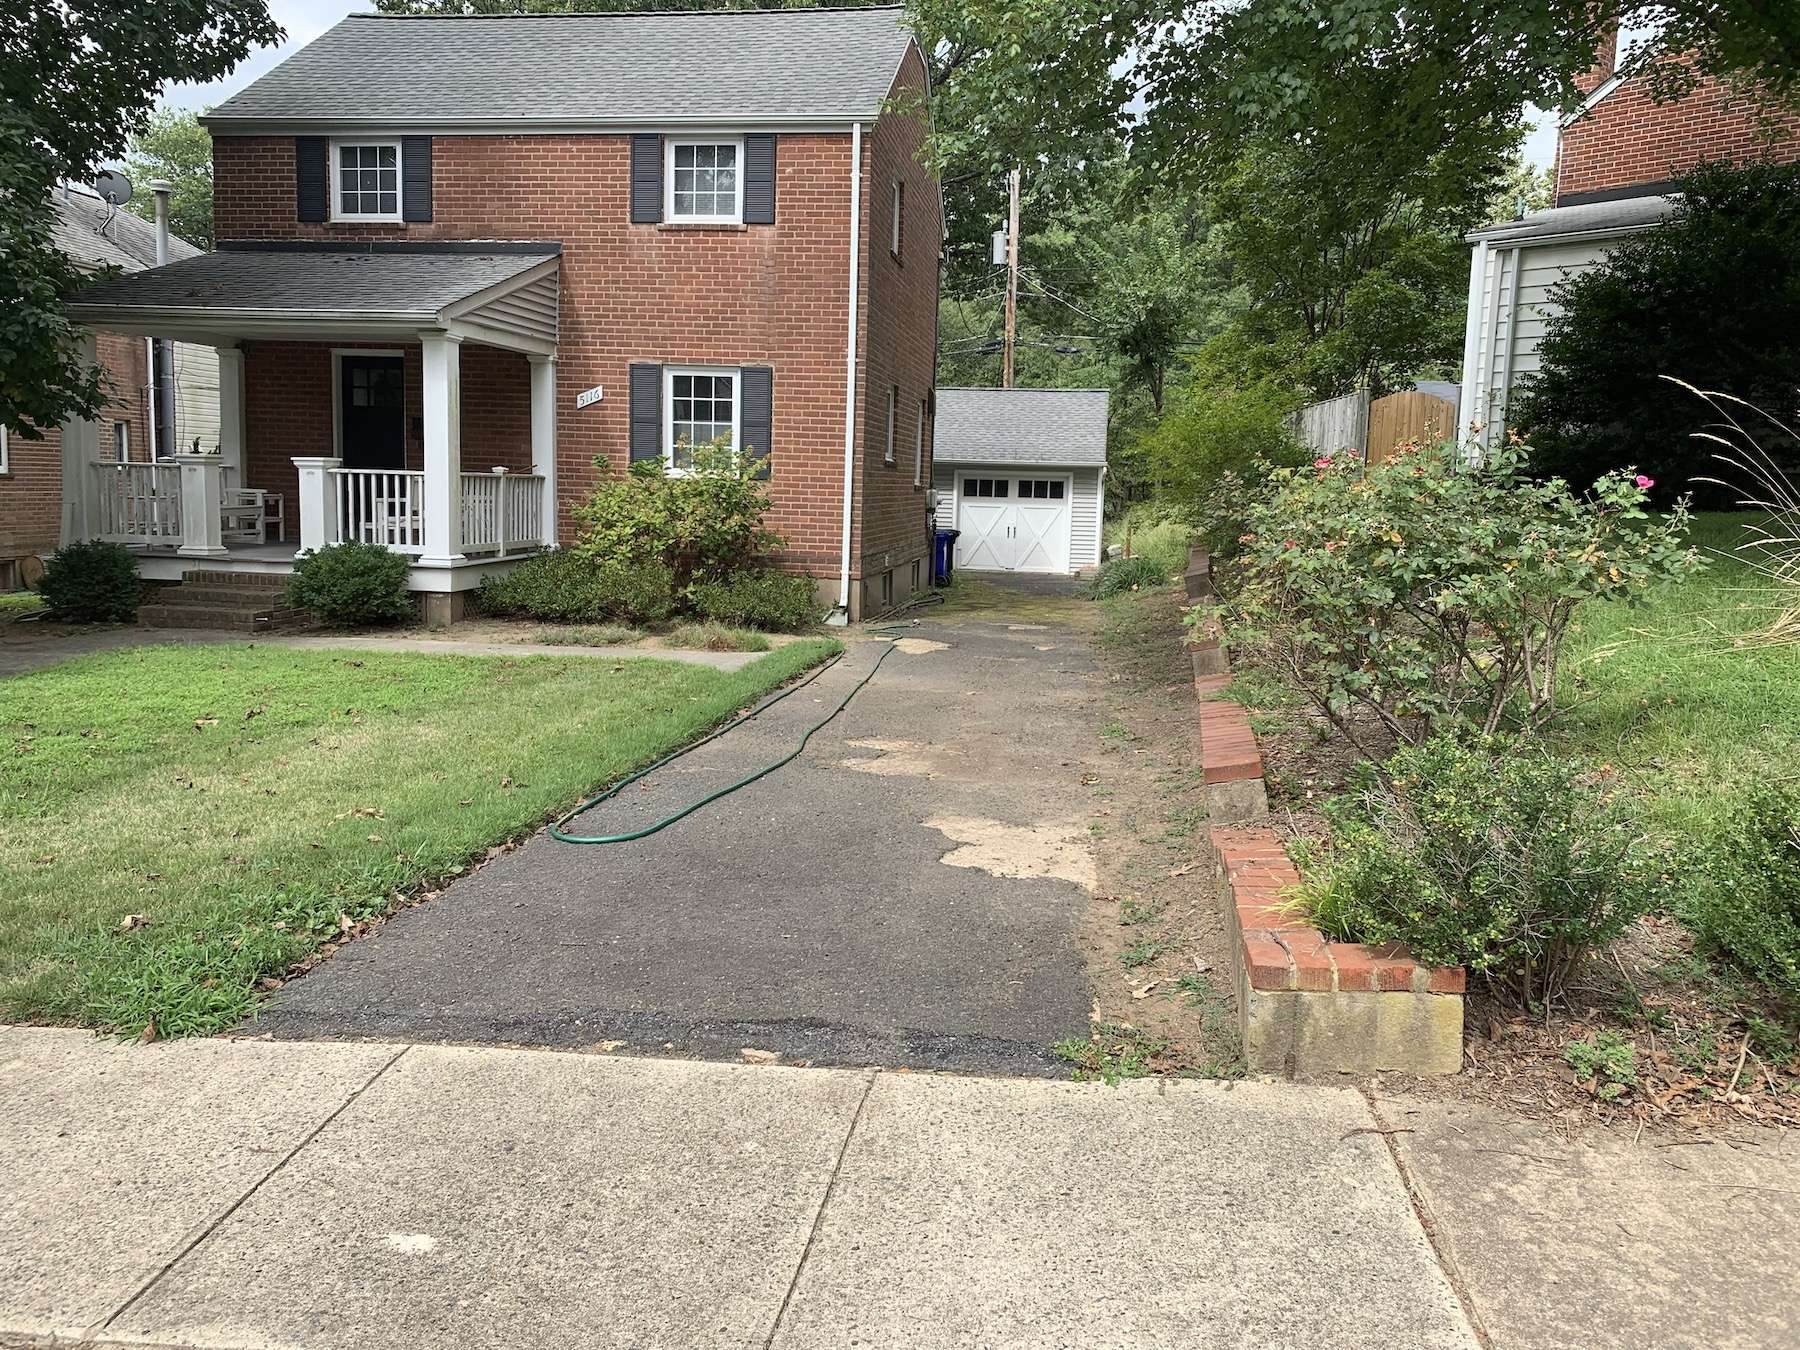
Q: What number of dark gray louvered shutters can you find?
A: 6